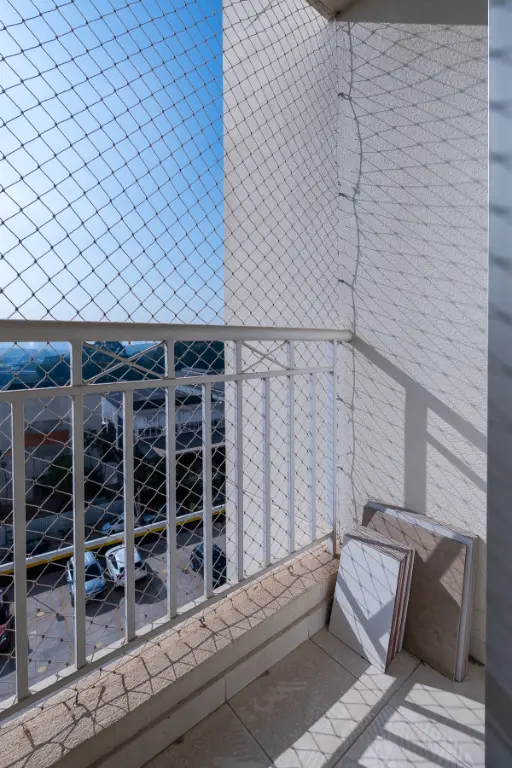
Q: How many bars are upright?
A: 10